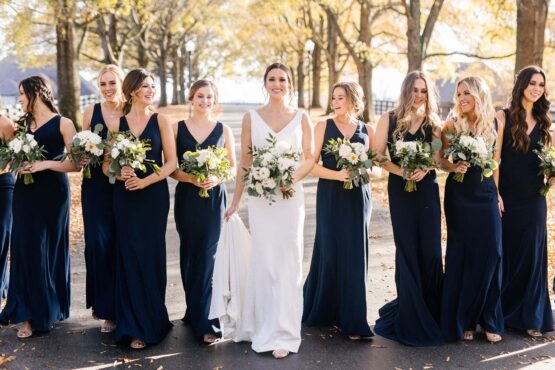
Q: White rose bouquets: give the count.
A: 9